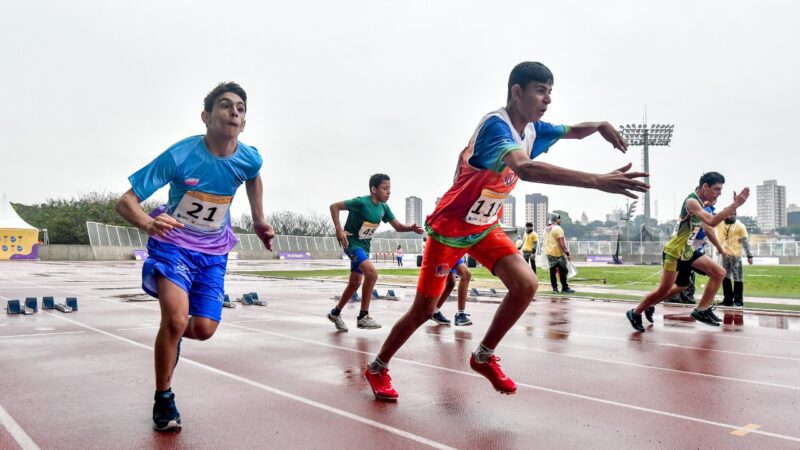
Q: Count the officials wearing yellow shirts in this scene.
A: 3